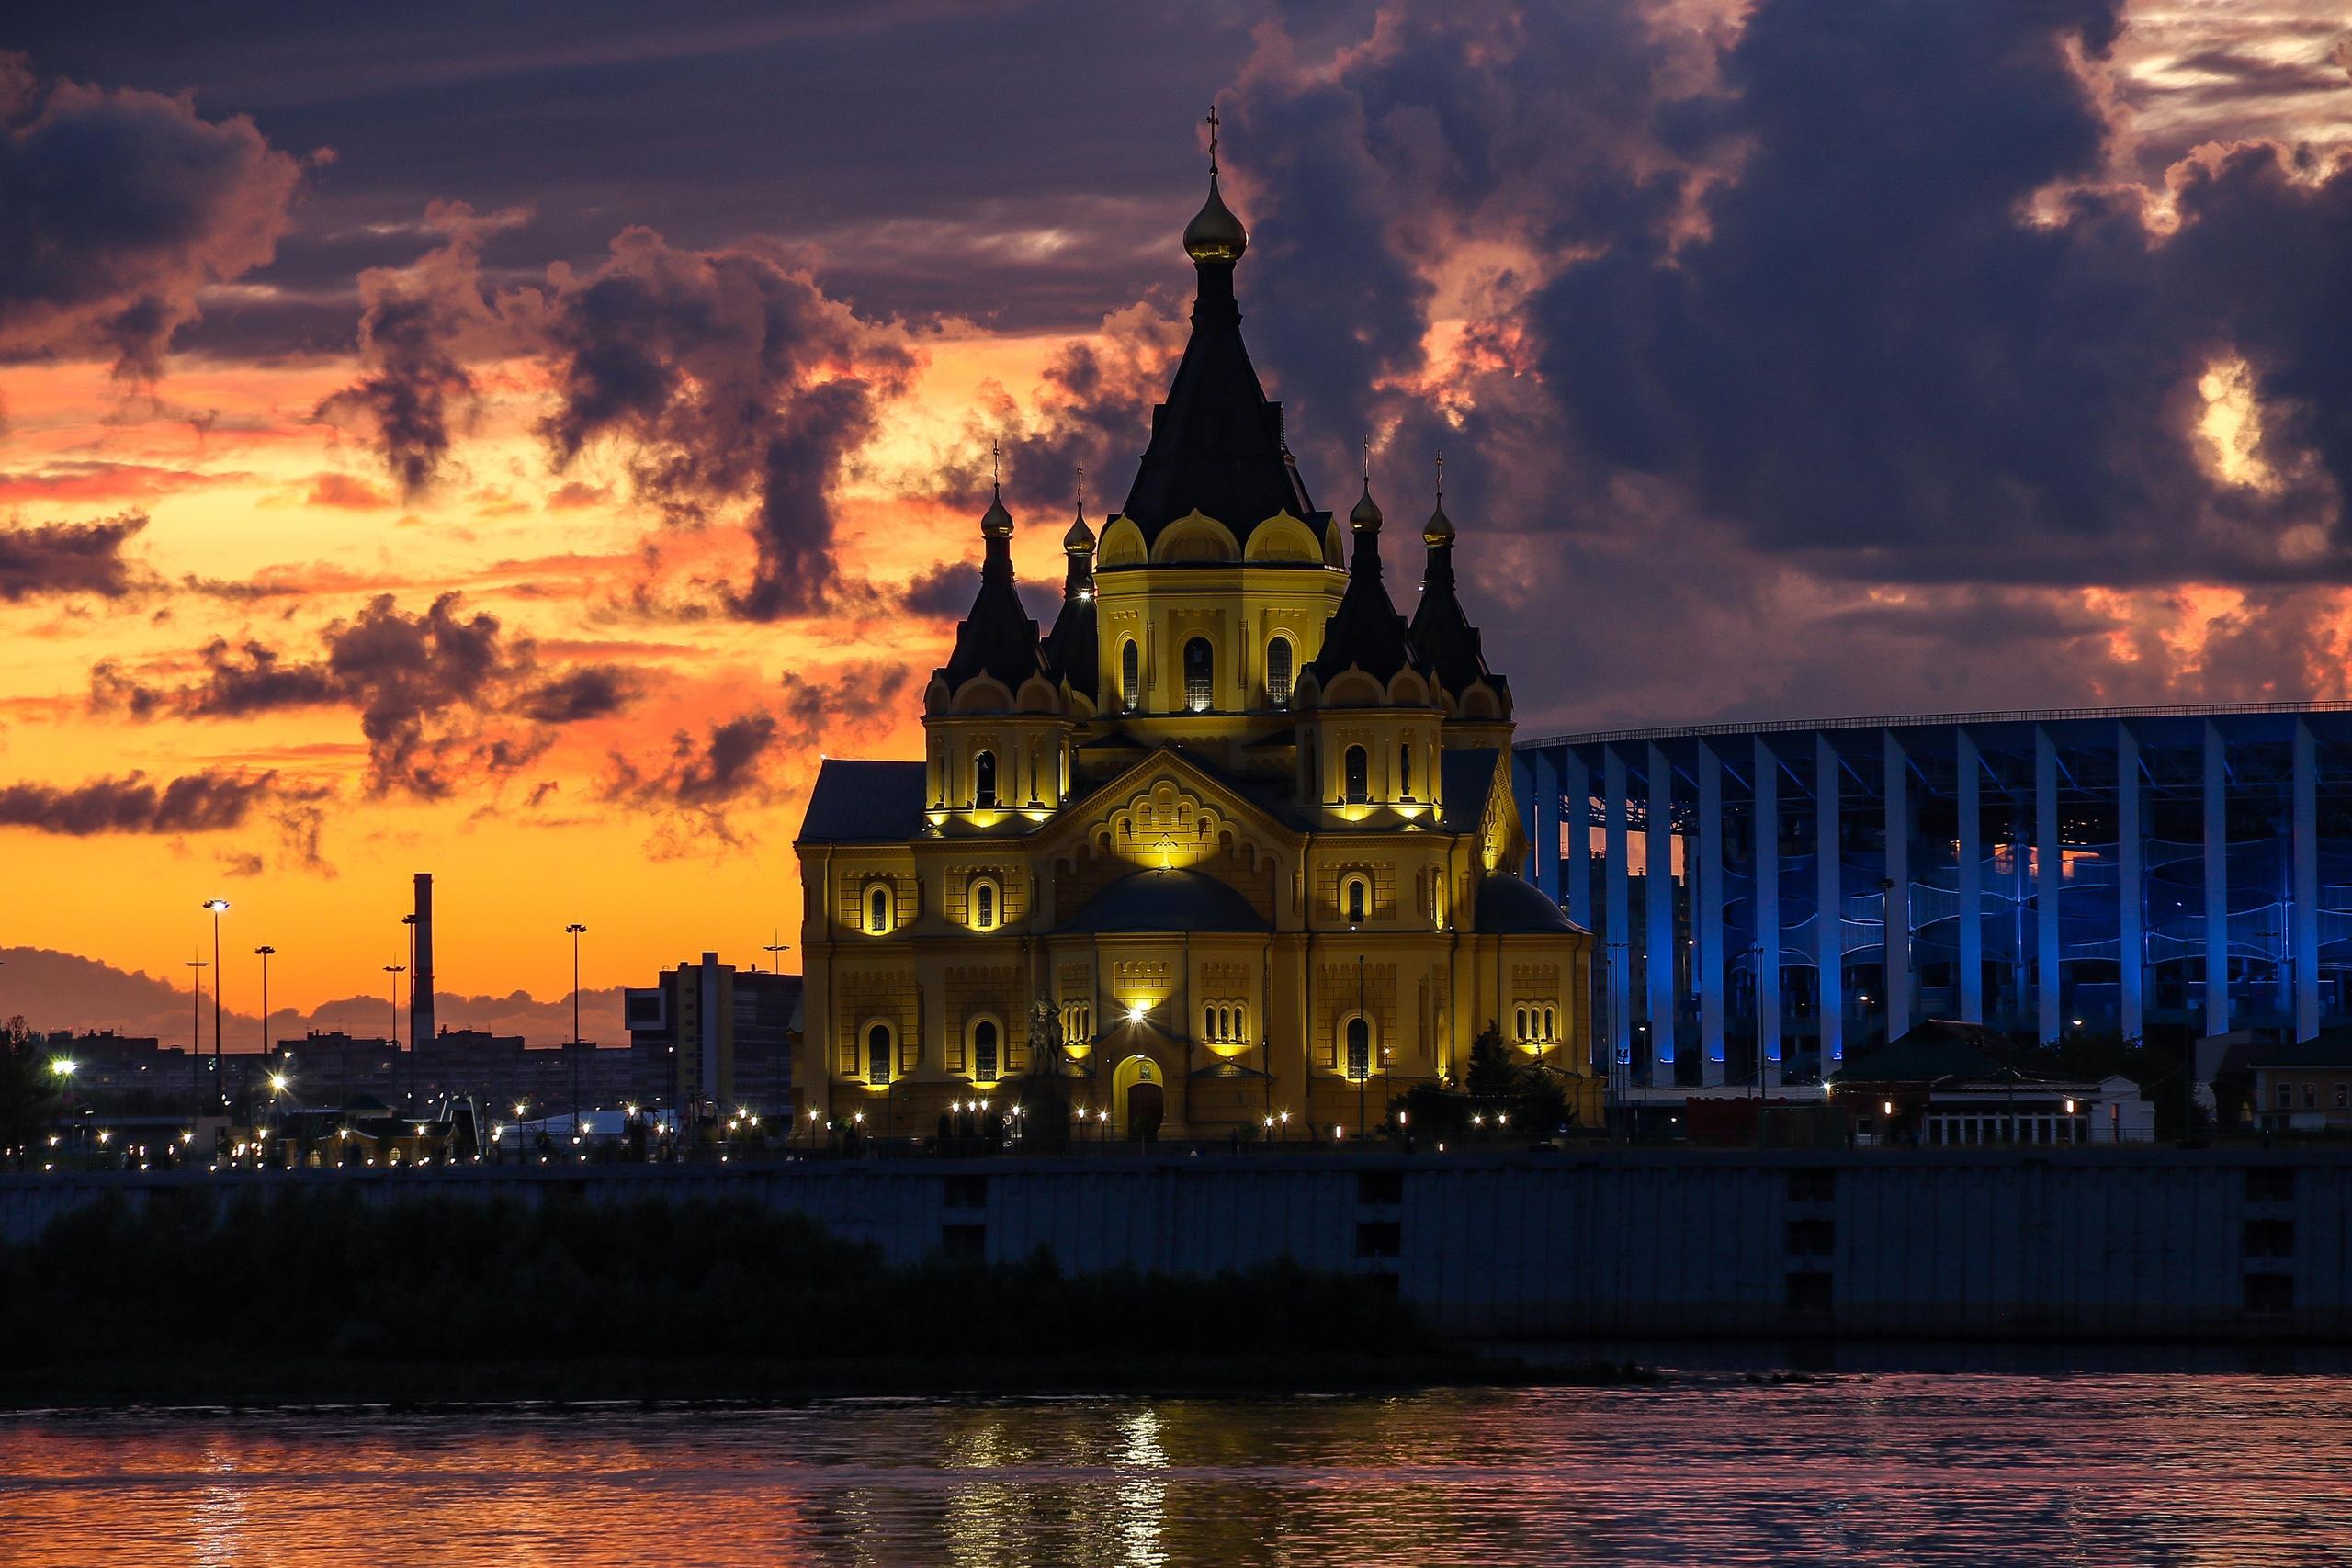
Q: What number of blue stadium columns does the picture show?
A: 14